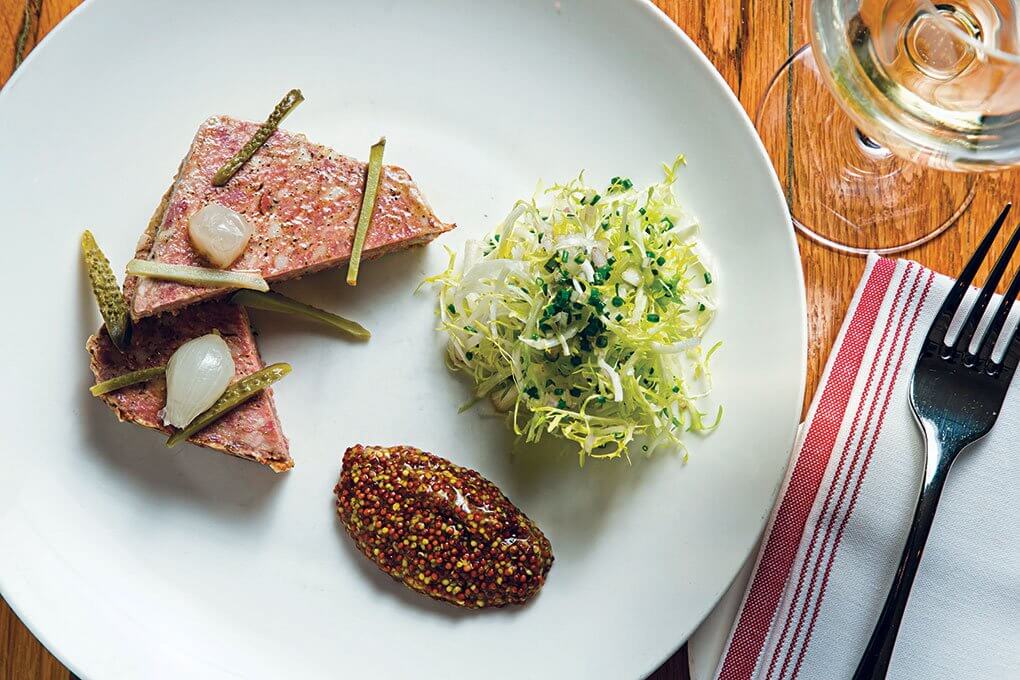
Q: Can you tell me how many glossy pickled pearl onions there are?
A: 2